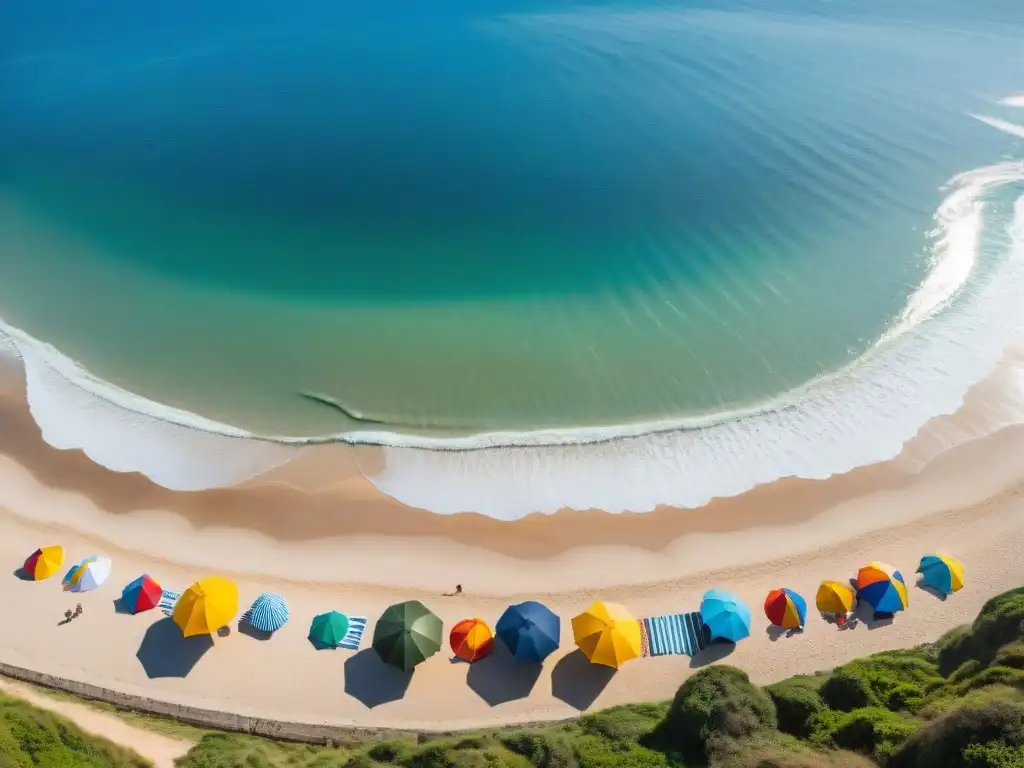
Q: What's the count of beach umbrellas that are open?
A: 15